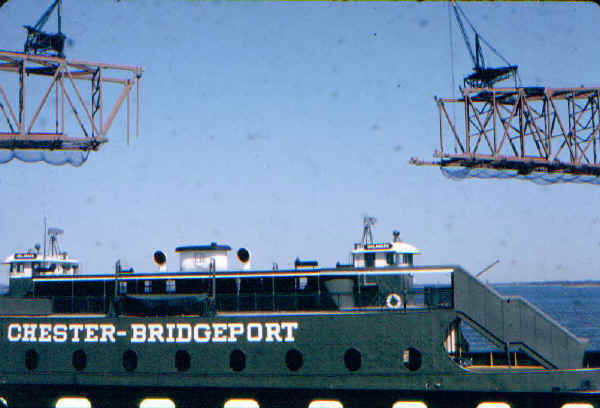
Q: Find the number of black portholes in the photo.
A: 8